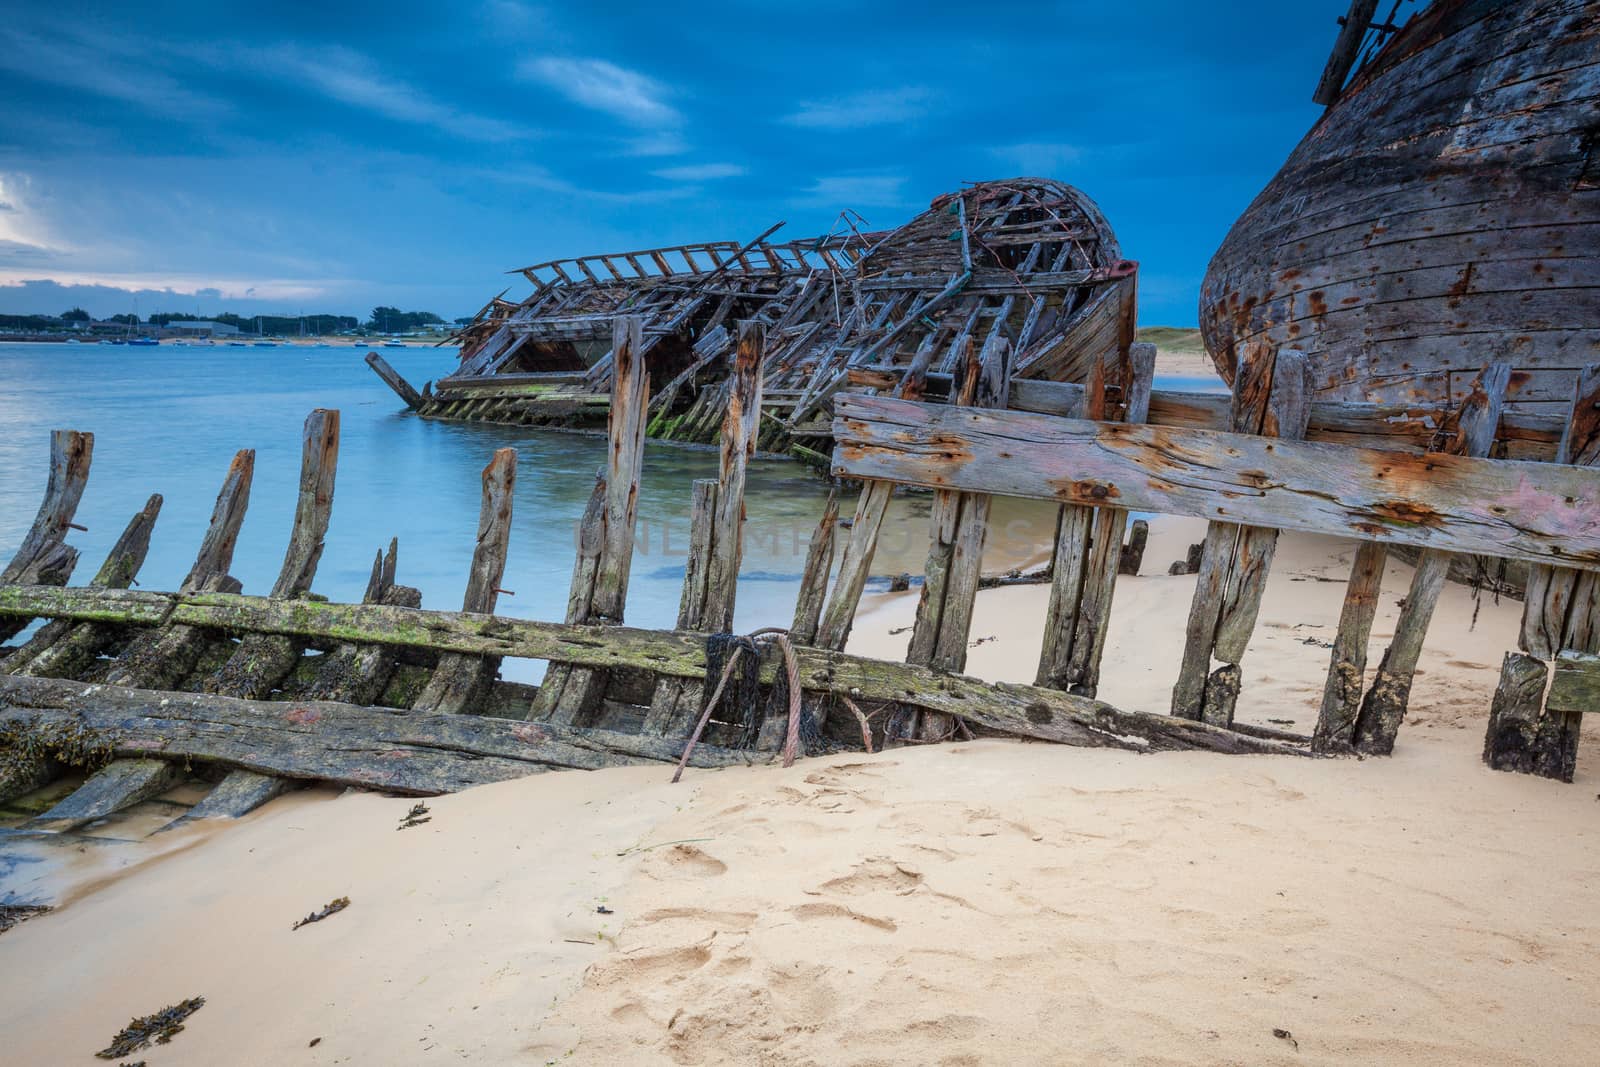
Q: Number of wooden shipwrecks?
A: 3